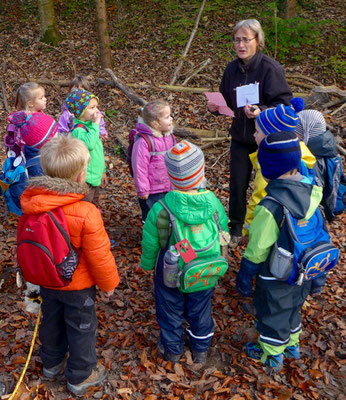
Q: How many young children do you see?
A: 10